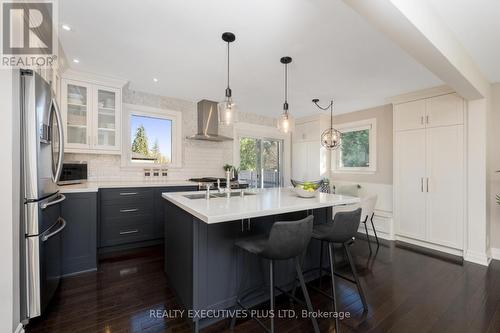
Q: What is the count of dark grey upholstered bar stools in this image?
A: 2